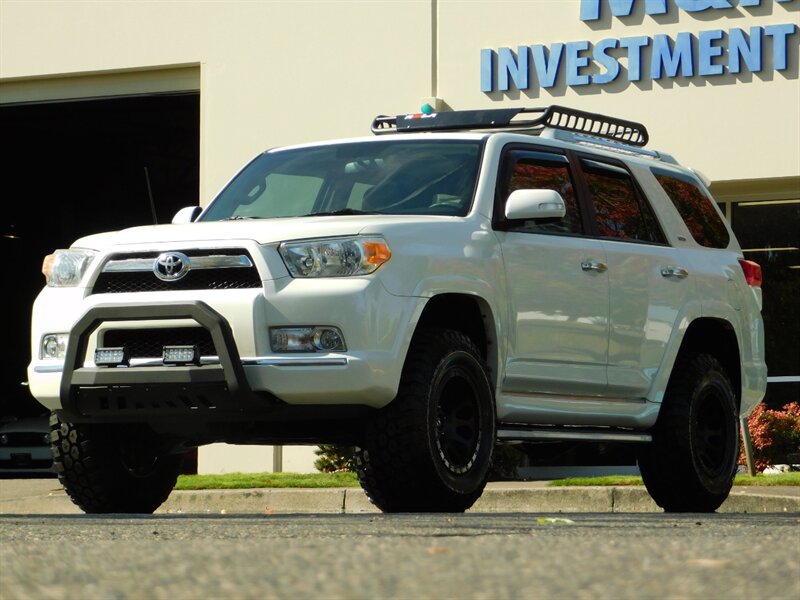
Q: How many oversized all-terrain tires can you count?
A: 3